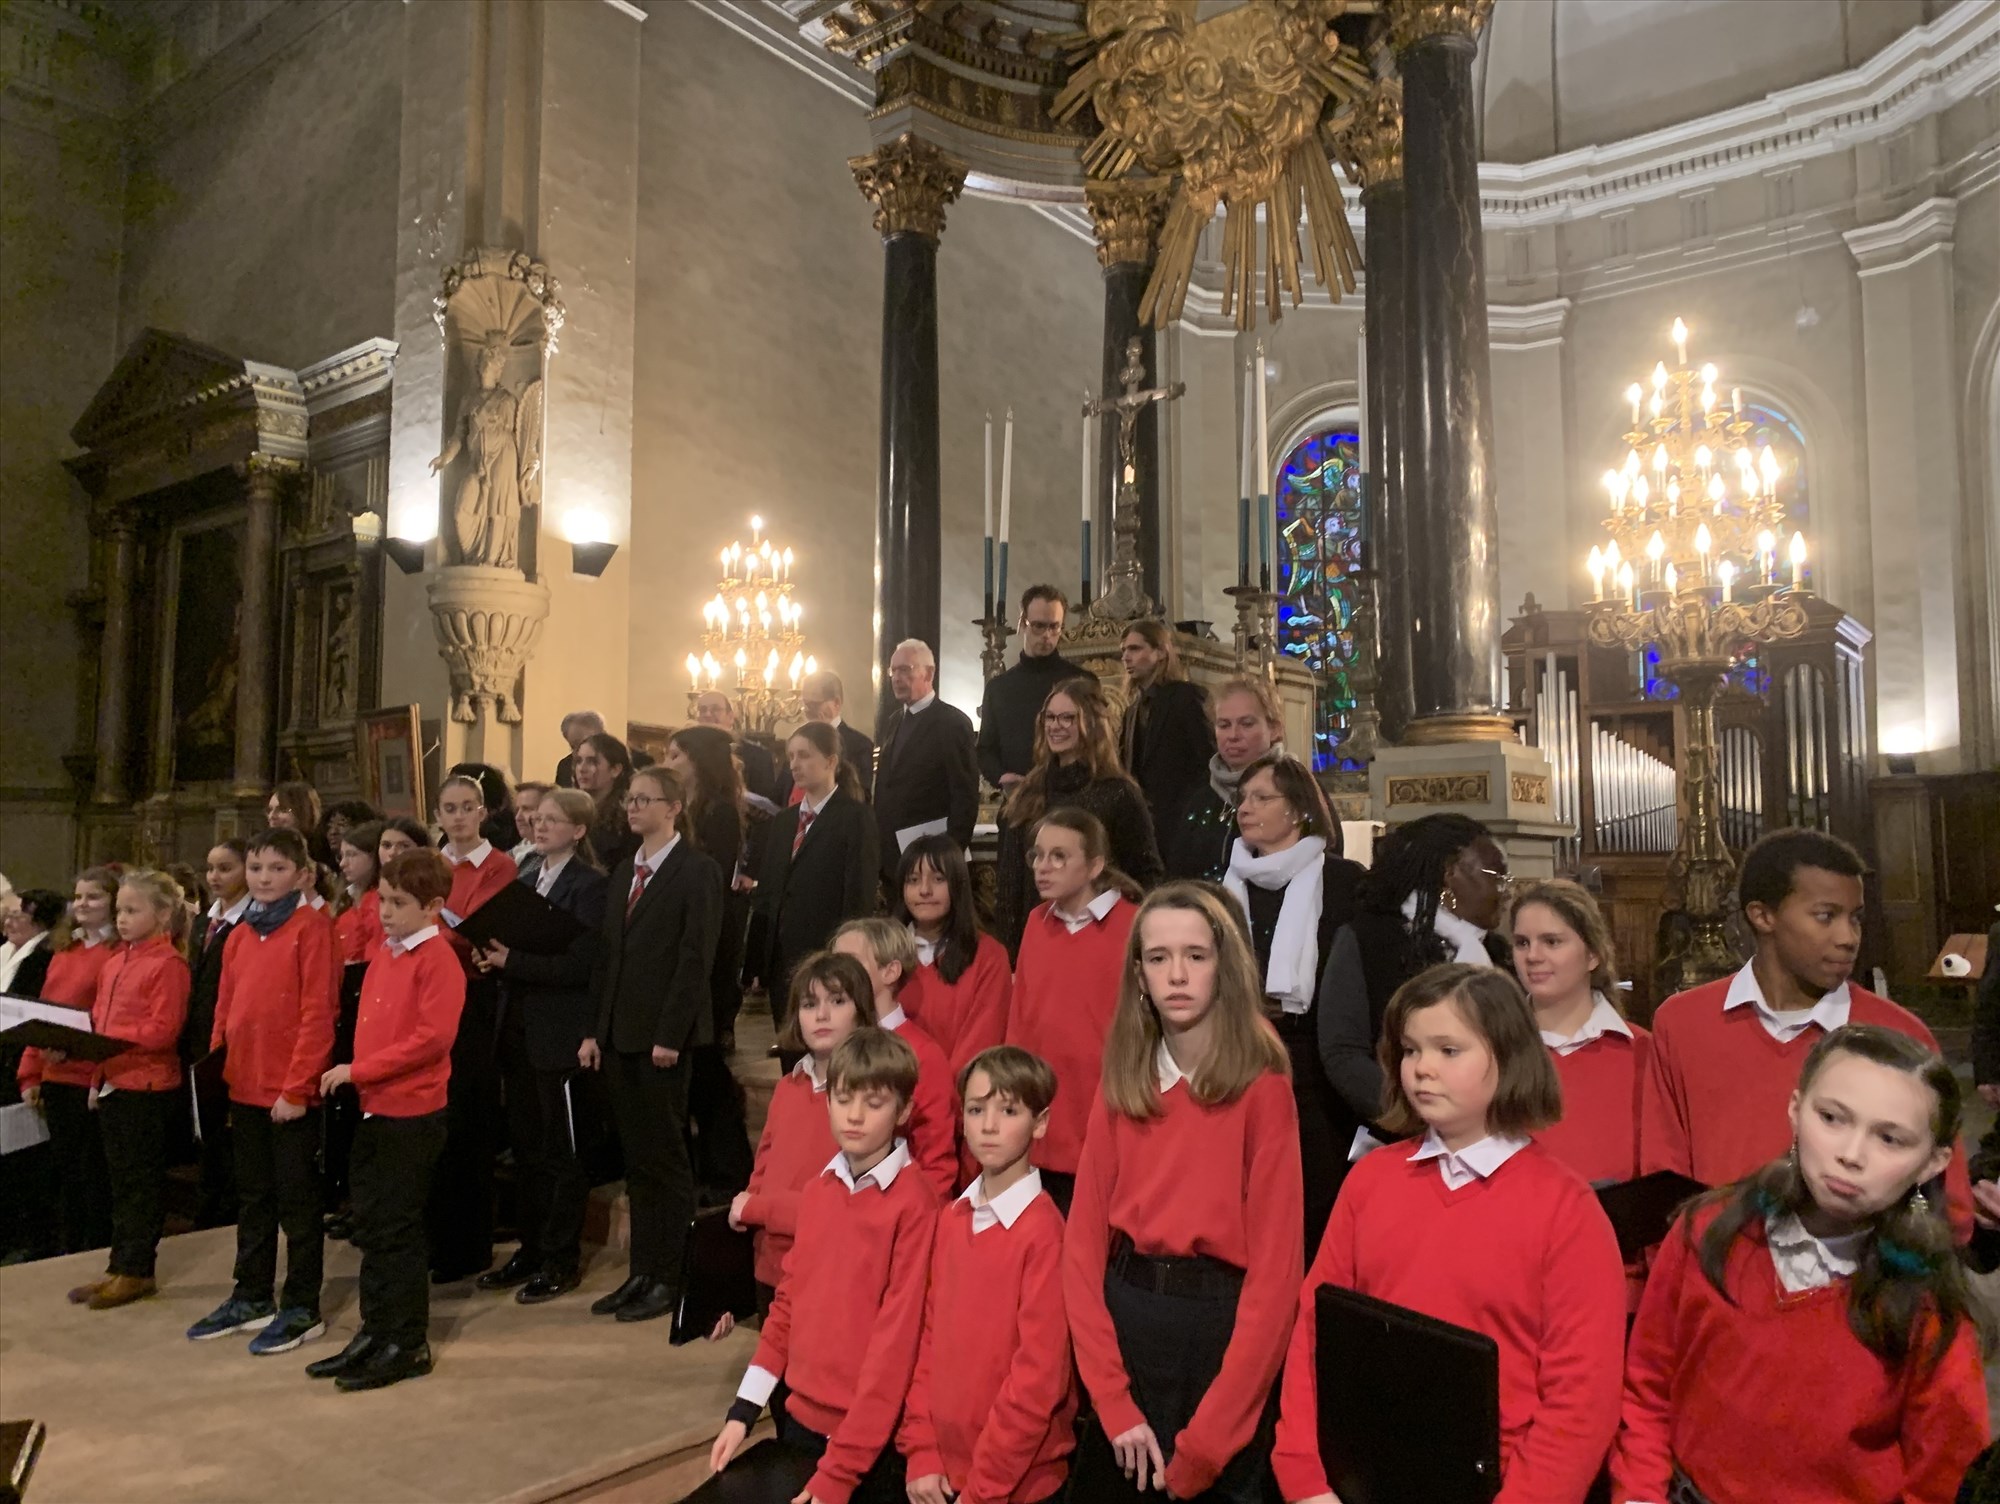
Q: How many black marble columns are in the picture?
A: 4